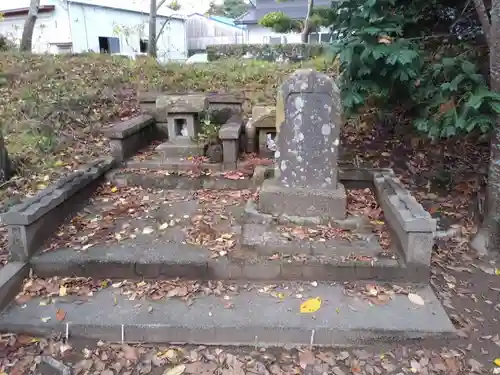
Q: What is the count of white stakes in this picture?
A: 3